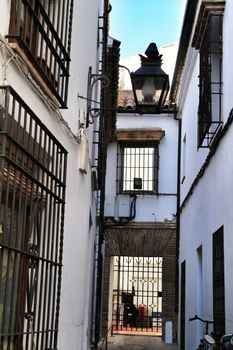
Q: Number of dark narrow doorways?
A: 2